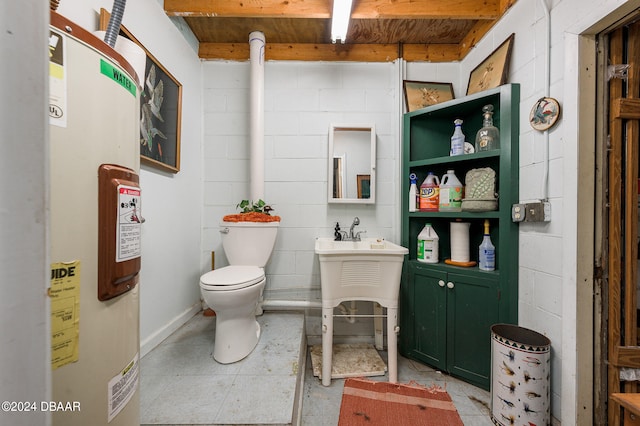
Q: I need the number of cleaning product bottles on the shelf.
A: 6